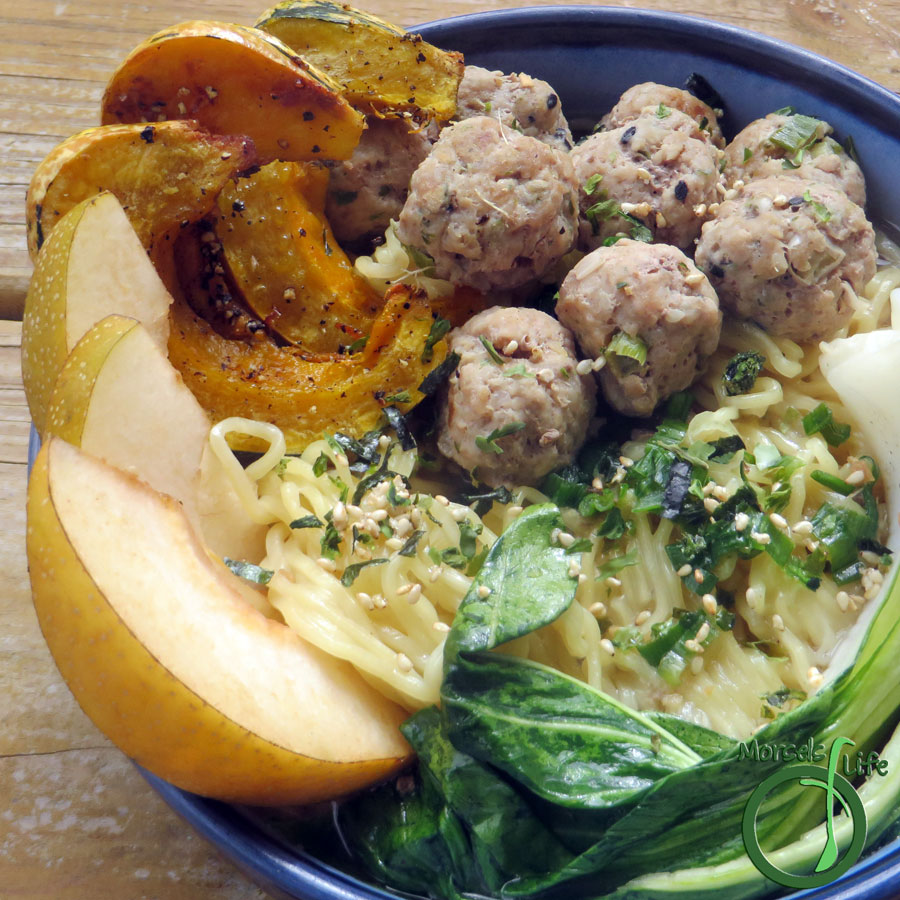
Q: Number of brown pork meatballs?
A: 9